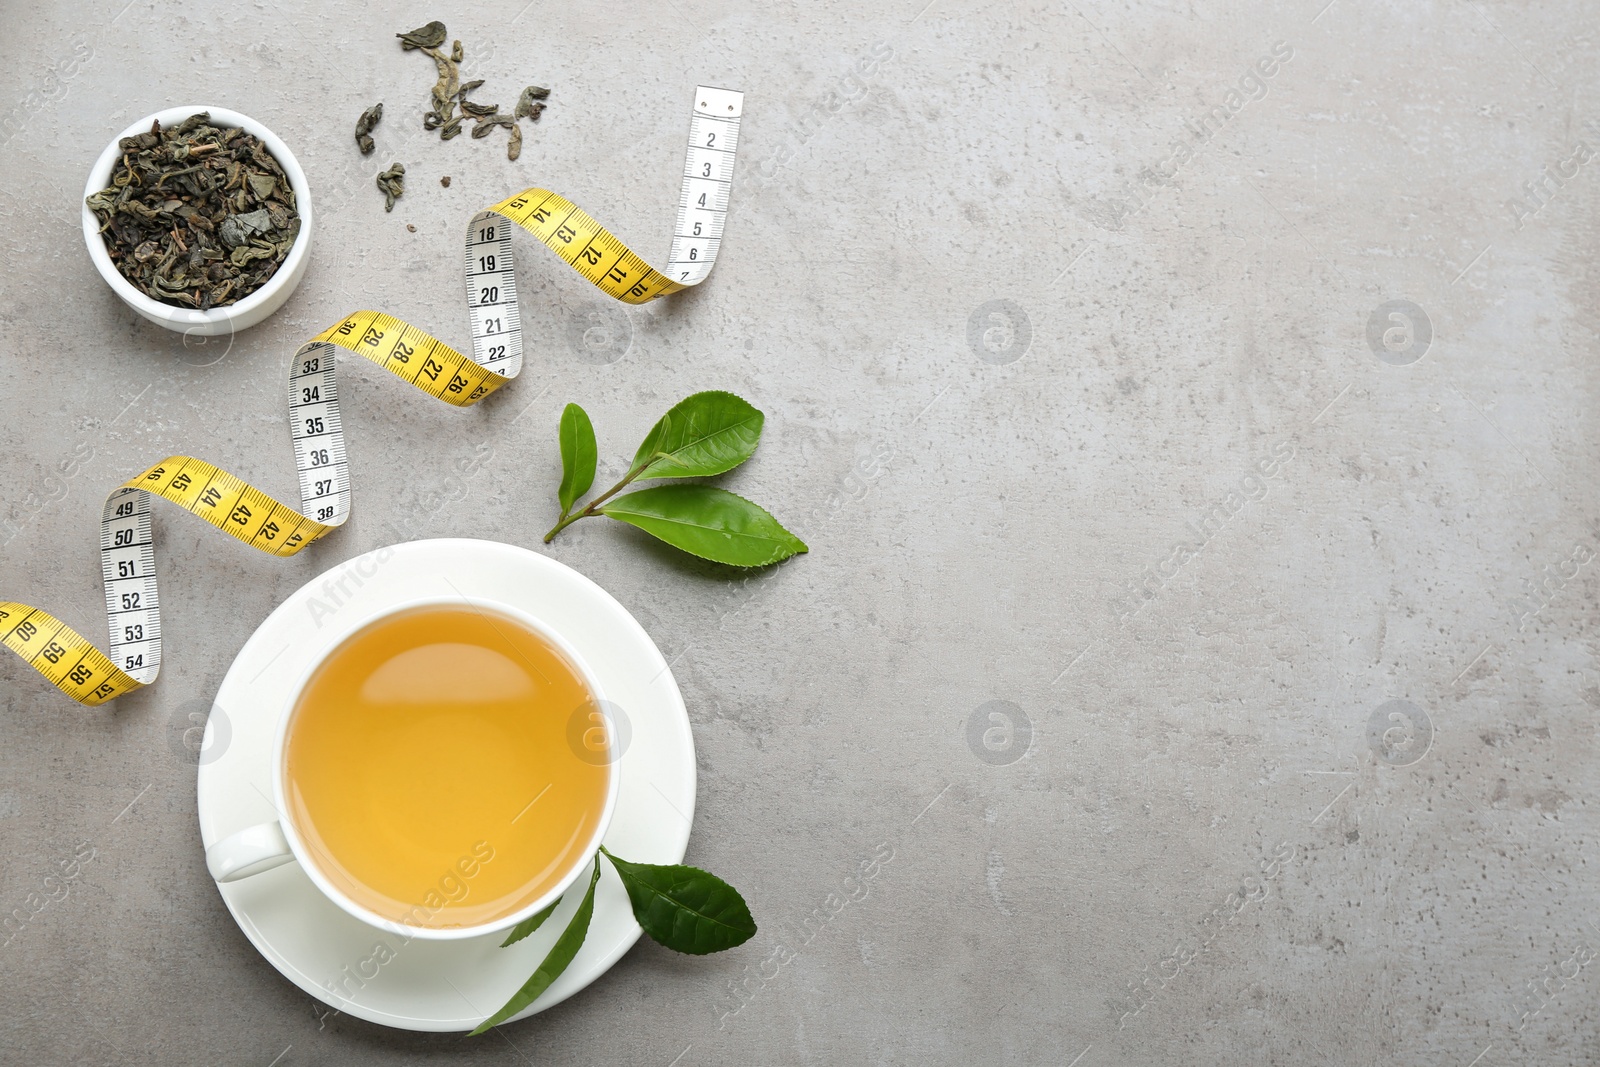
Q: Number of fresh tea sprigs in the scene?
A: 2